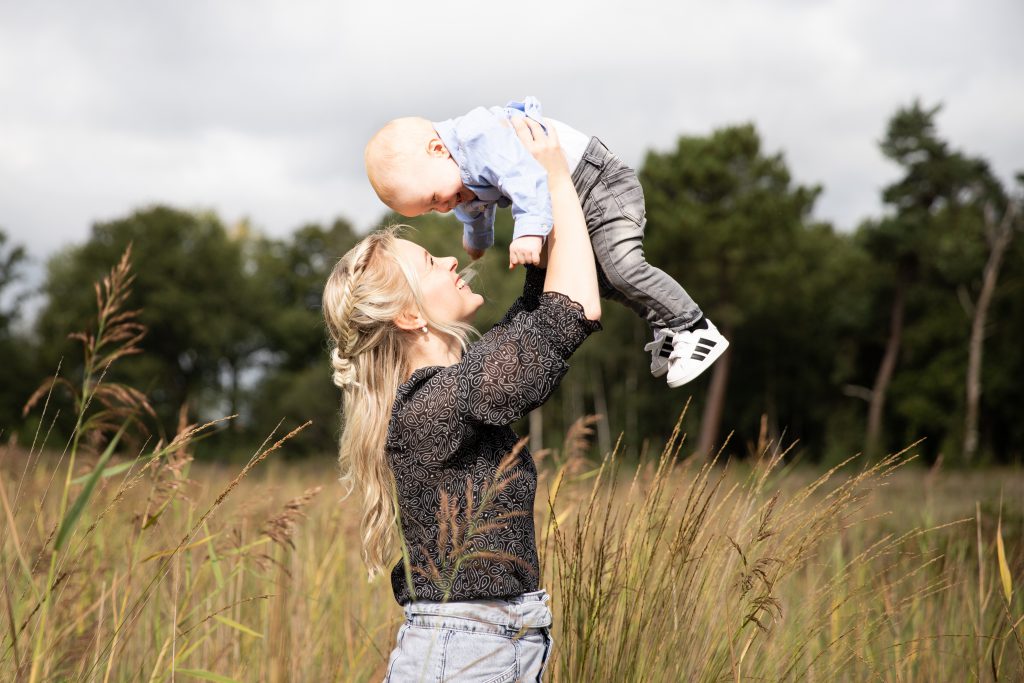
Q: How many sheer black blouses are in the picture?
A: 1